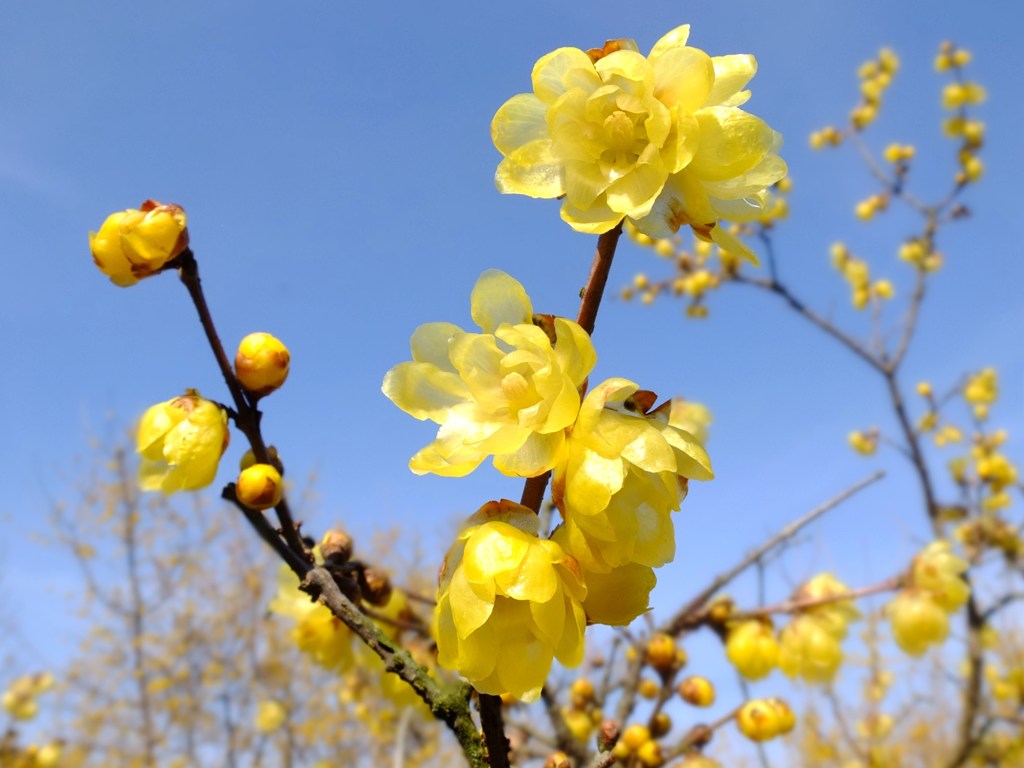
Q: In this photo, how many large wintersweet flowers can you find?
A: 4